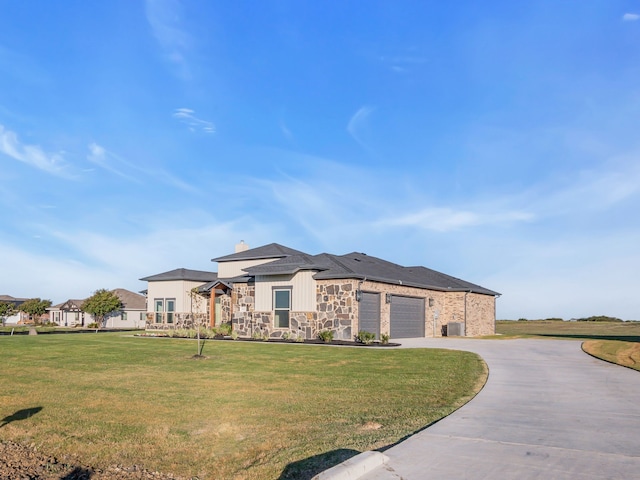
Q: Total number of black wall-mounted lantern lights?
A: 3